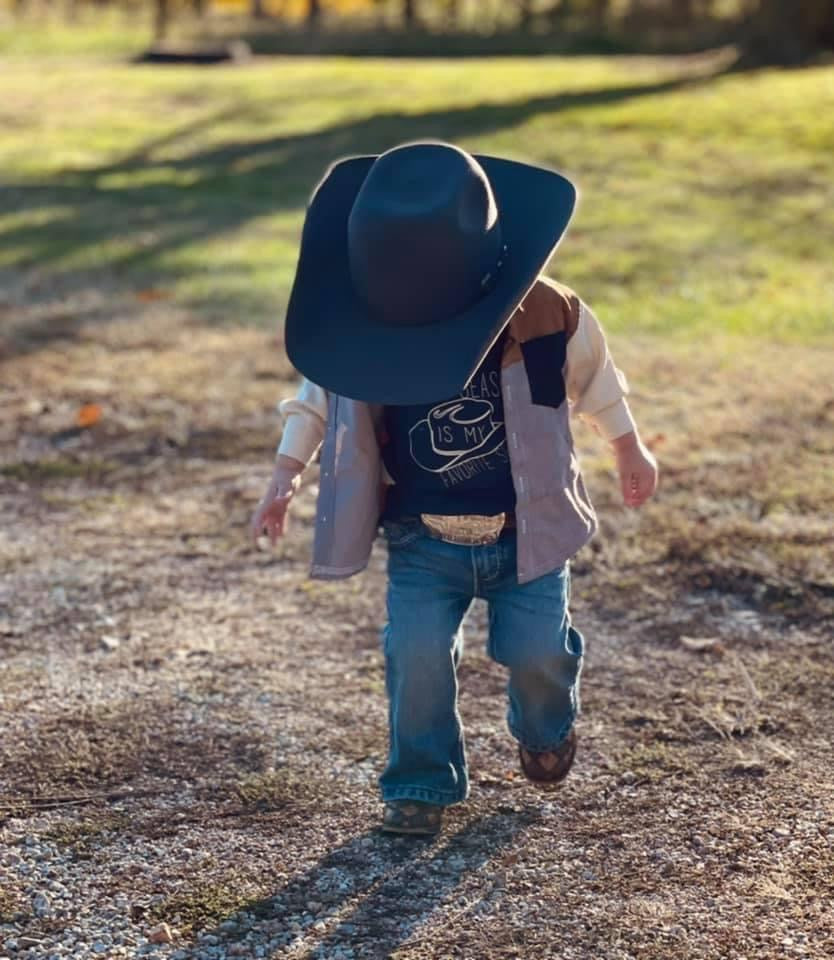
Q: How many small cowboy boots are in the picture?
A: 2